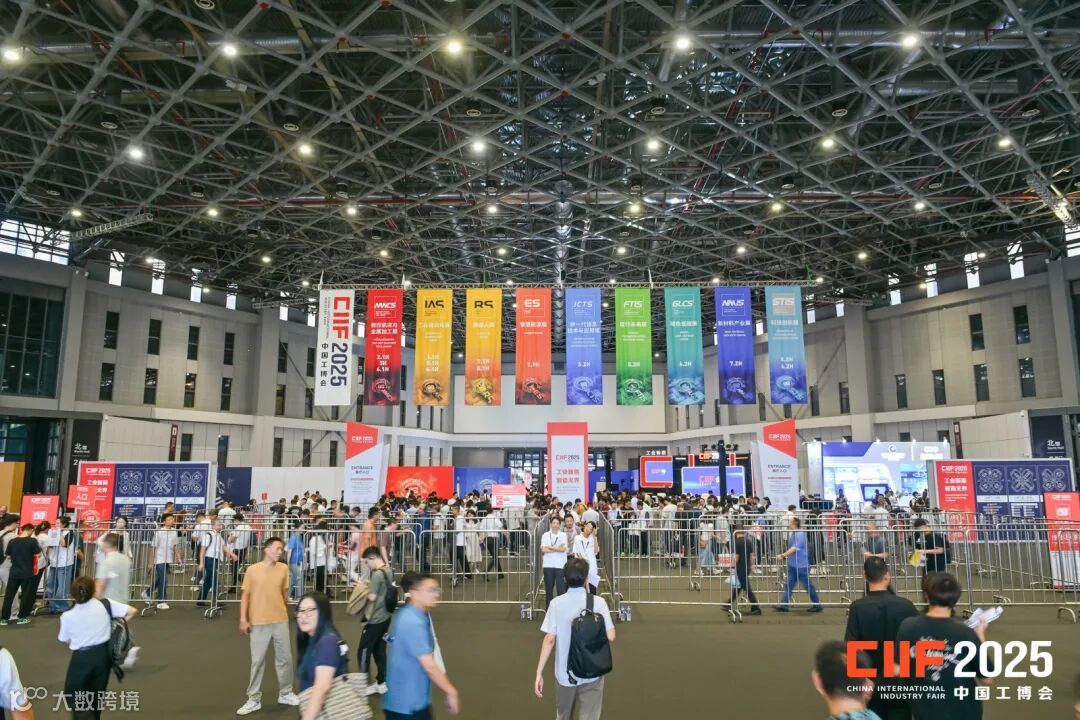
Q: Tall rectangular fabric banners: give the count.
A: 10